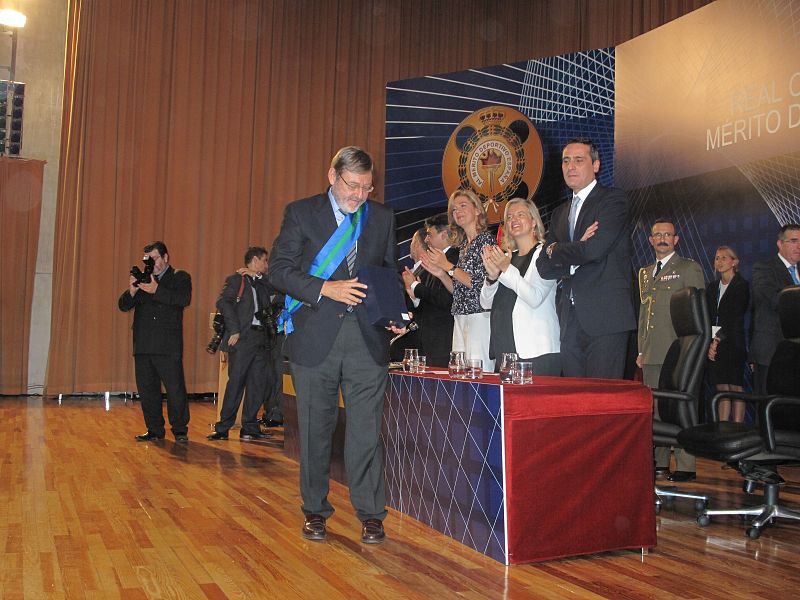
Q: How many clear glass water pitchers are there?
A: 3